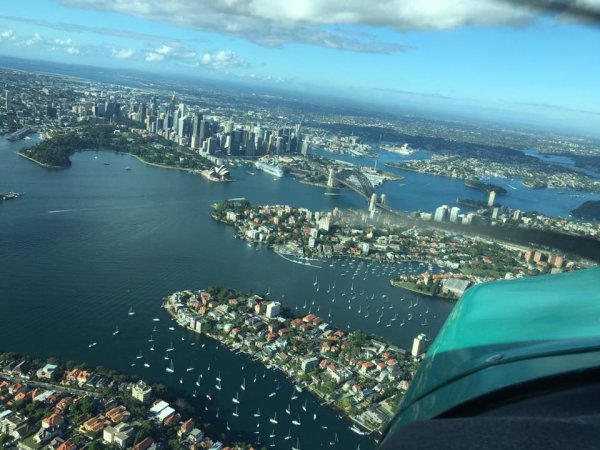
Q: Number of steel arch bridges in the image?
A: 1